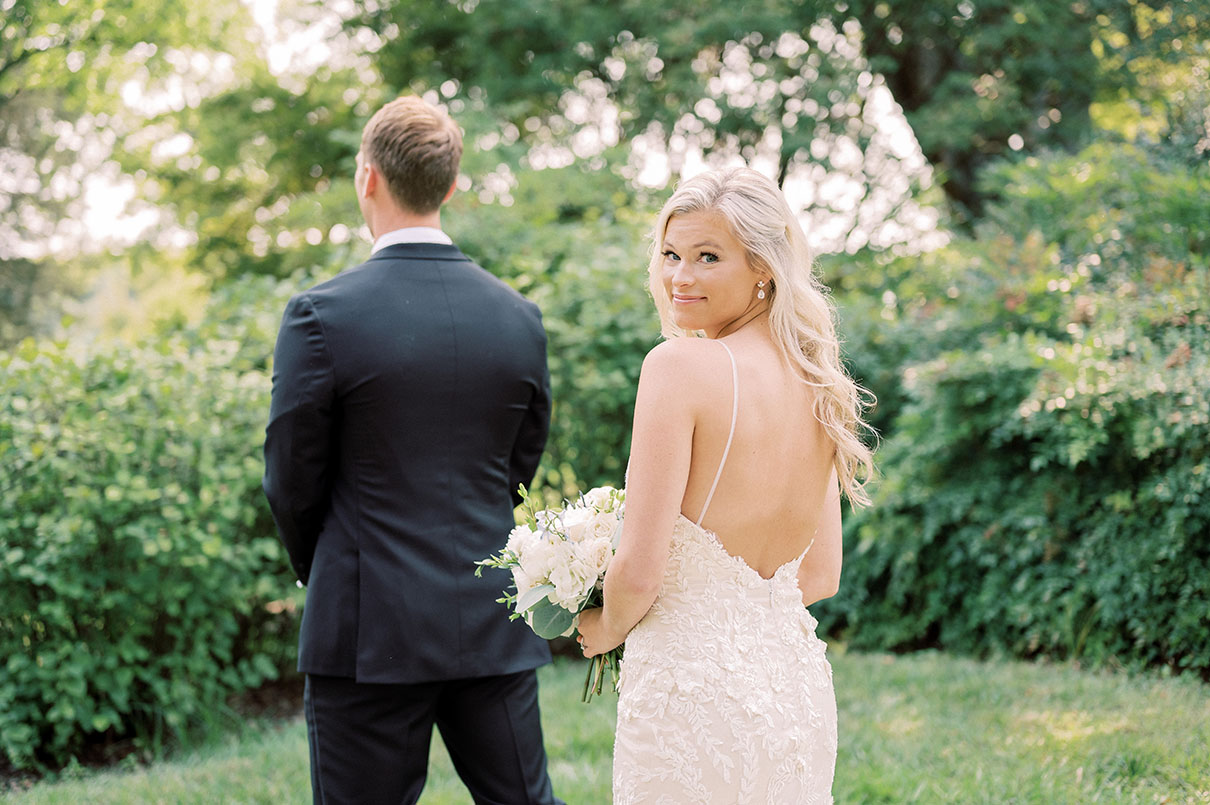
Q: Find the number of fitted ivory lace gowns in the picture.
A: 1